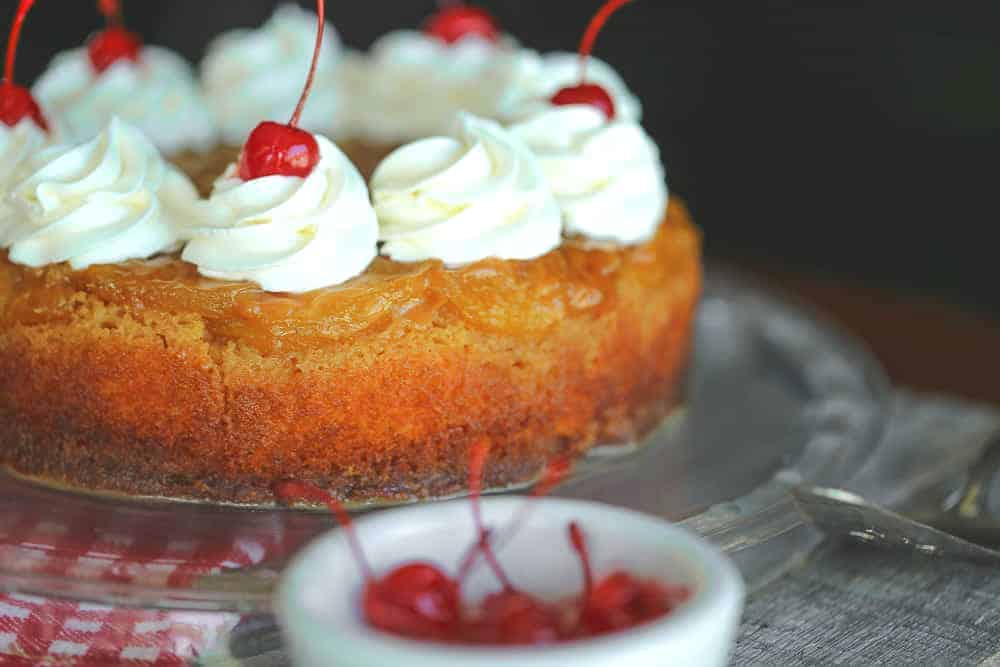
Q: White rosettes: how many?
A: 9